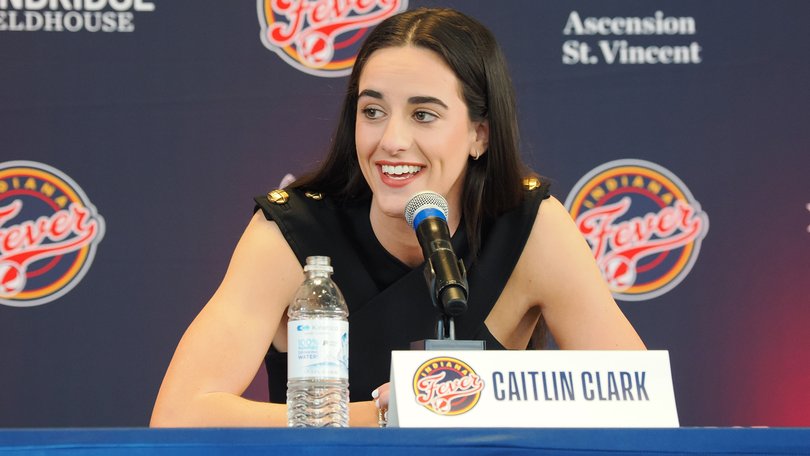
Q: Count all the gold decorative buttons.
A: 3